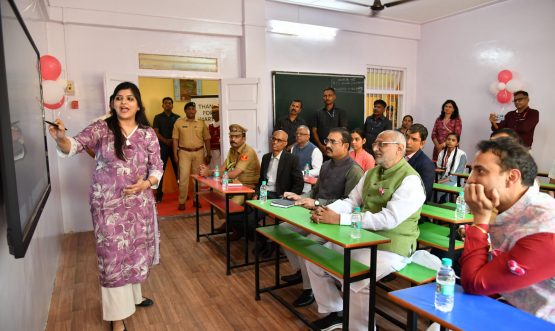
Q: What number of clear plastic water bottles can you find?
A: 7